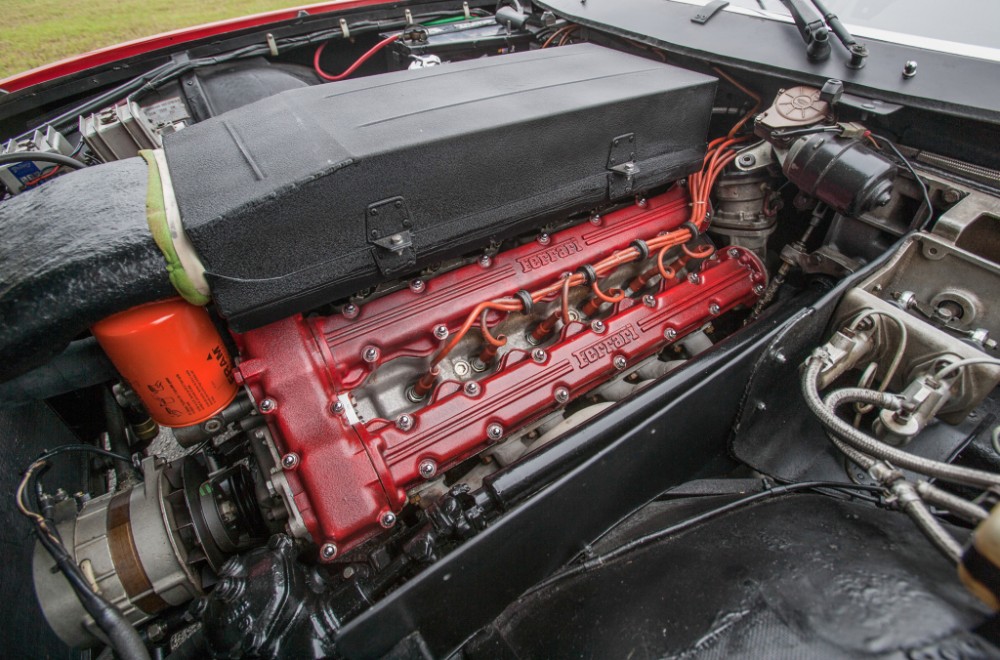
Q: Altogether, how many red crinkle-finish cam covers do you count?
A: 2